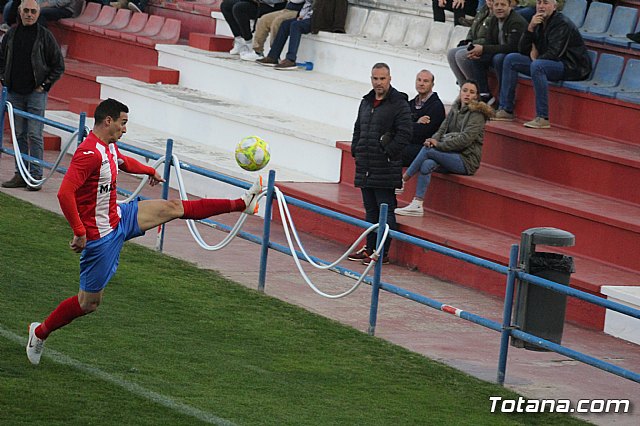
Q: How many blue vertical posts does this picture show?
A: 6